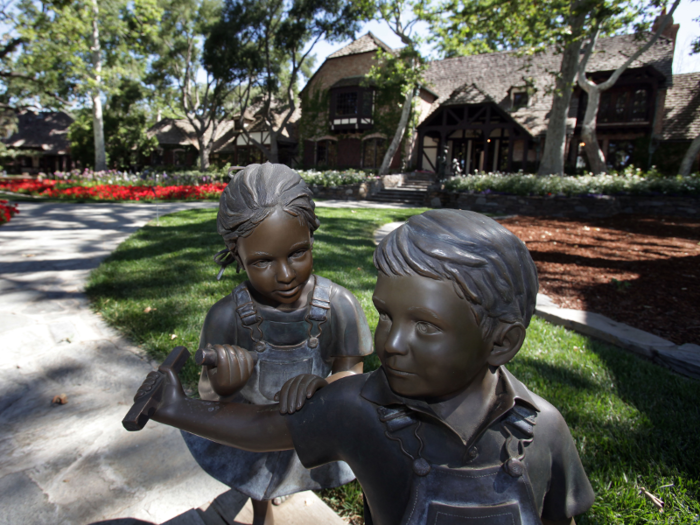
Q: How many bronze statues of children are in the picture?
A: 2